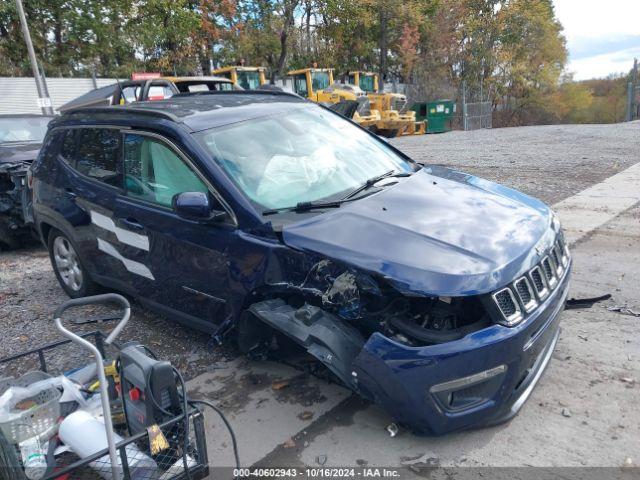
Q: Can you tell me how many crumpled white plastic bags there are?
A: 1